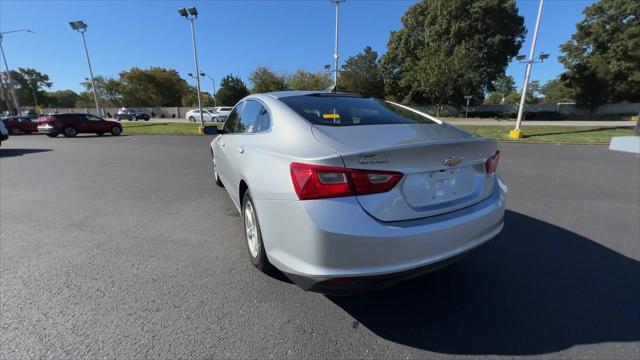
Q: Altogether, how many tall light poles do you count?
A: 5